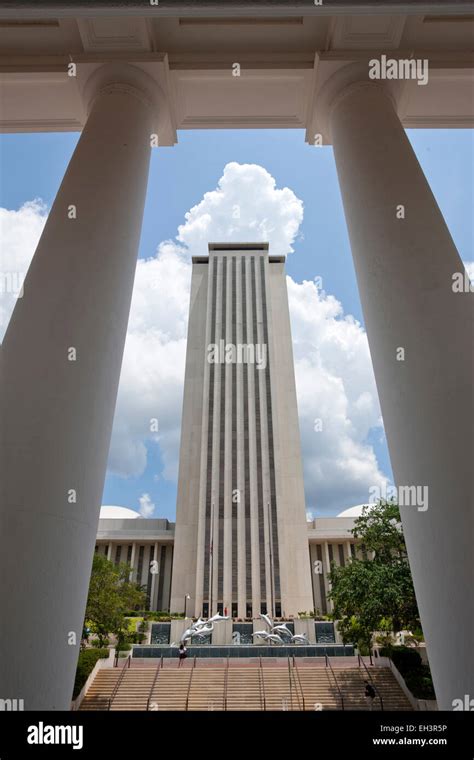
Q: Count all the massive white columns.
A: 2